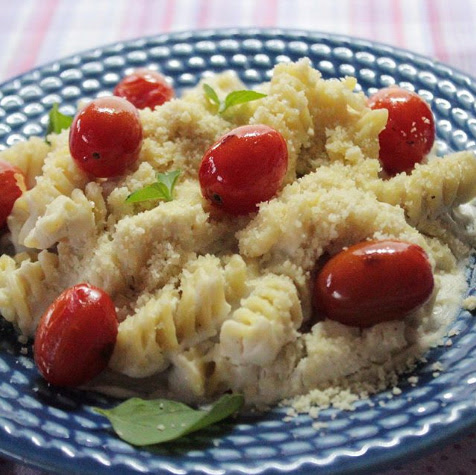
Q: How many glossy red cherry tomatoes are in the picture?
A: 7